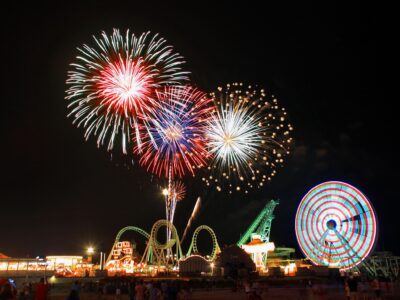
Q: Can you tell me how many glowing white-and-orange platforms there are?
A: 1